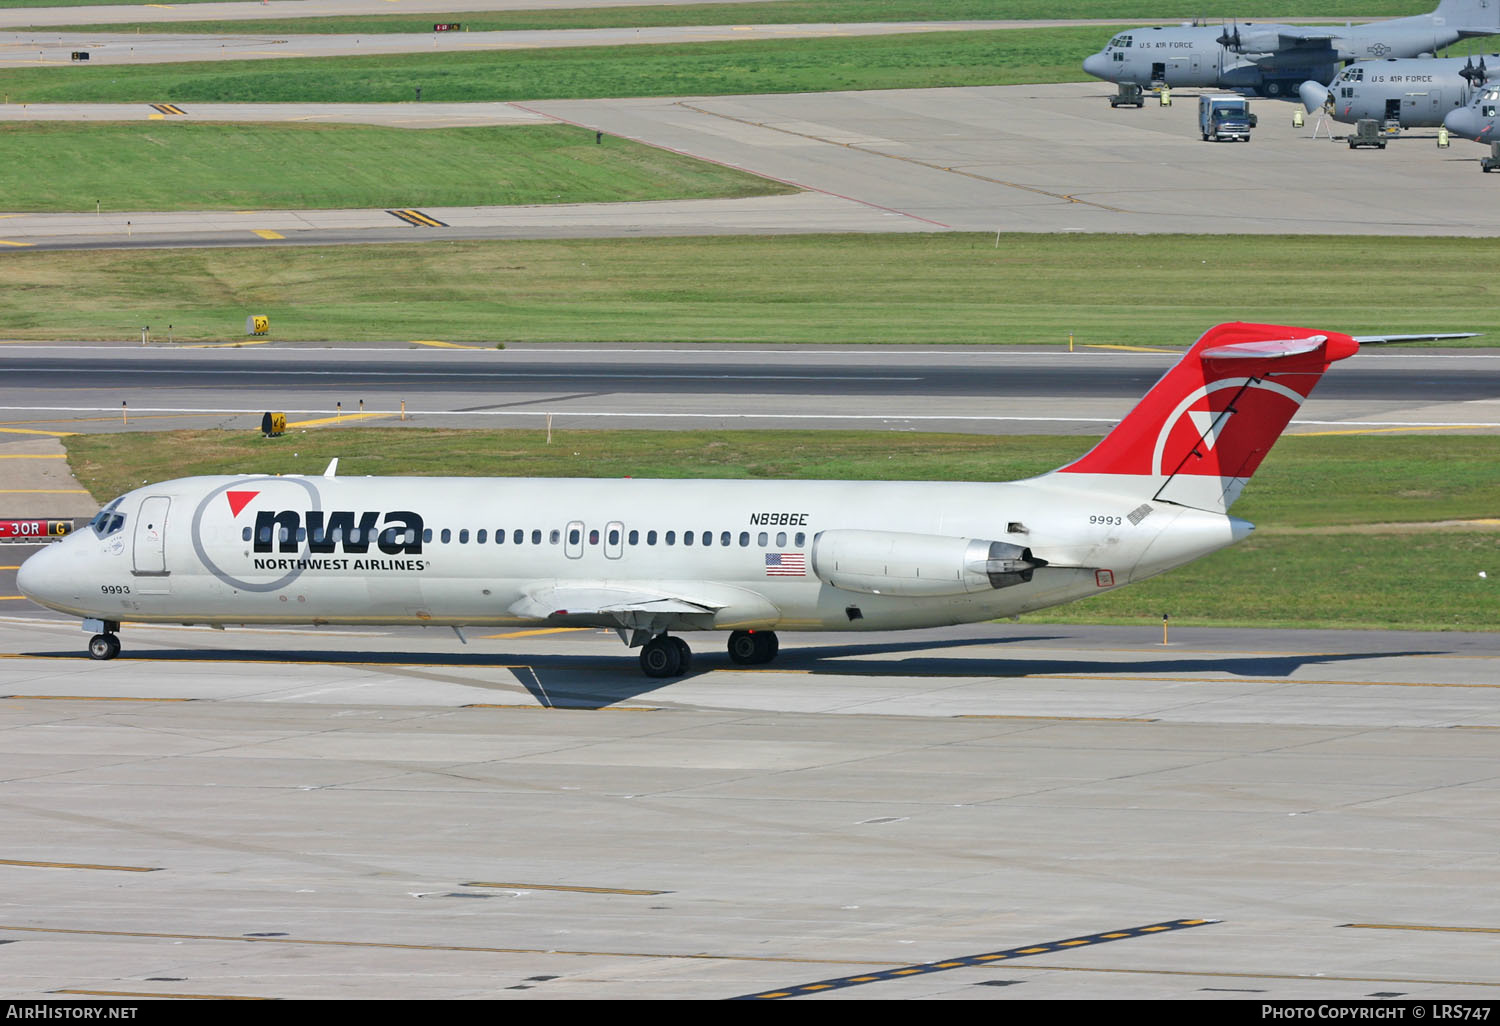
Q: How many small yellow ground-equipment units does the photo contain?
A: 3